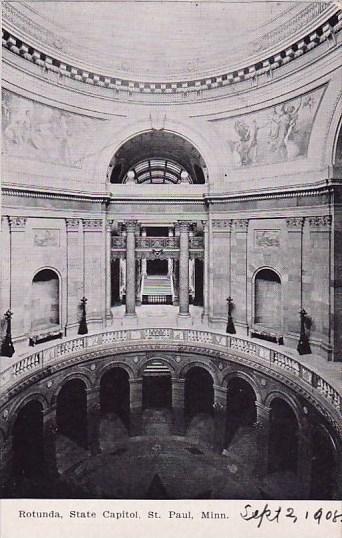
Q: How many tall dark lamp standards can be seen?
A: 4